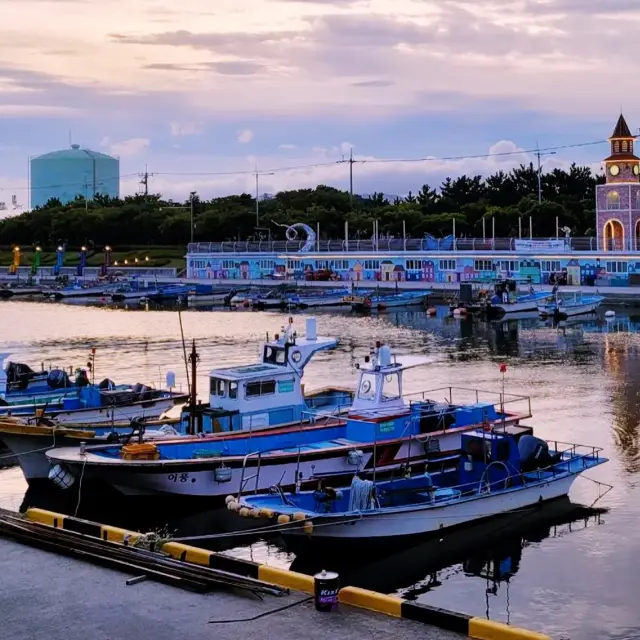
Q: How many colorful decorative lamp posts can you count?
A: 5